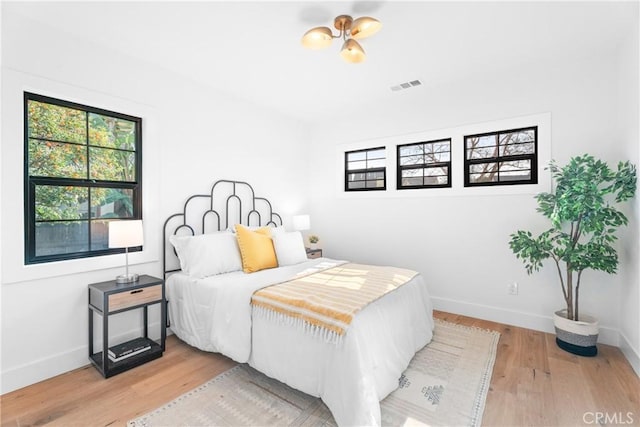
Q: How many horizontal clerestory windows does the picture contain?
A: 3